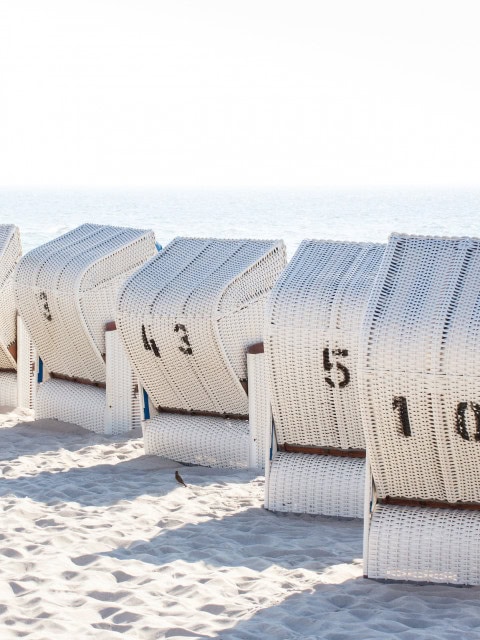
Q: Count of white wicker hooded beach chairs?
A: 5